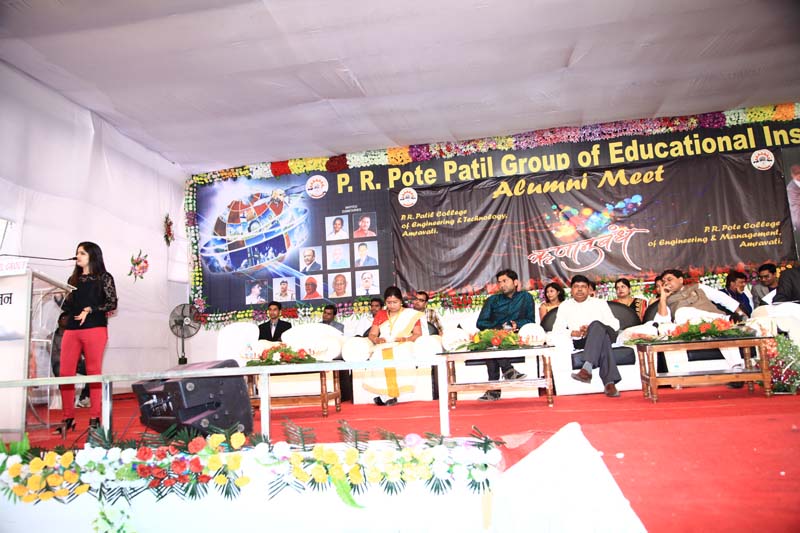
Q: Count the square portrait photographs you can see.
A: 10